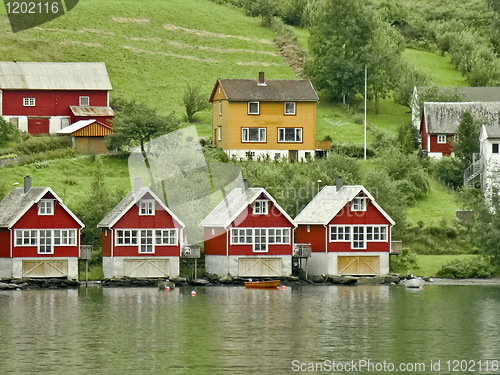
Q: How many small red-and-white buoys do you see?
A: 4